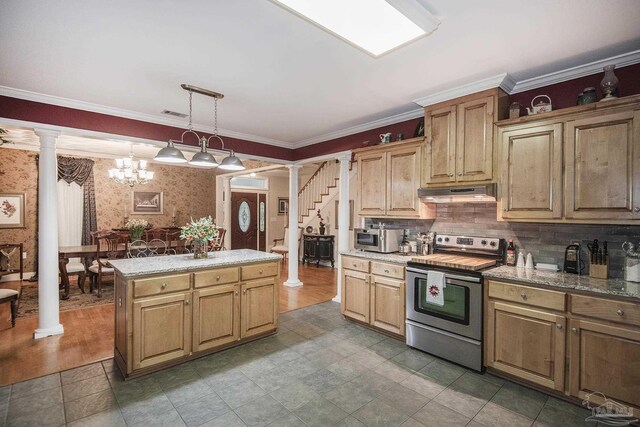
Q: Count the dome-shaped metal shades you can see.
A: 3